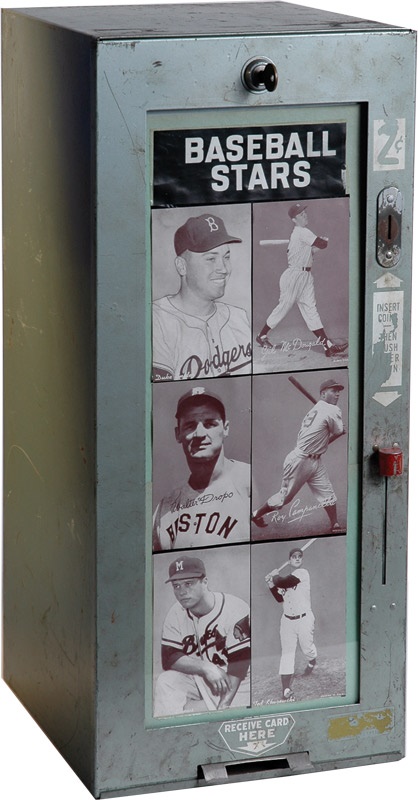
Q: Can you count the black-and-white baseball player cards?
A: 6